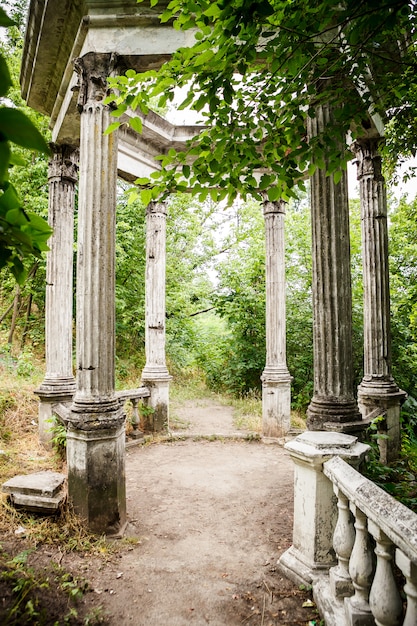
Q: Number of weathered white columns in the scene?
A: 6